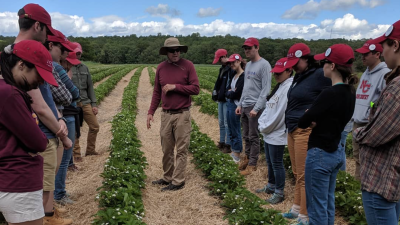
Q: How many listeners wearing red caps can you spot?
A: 14